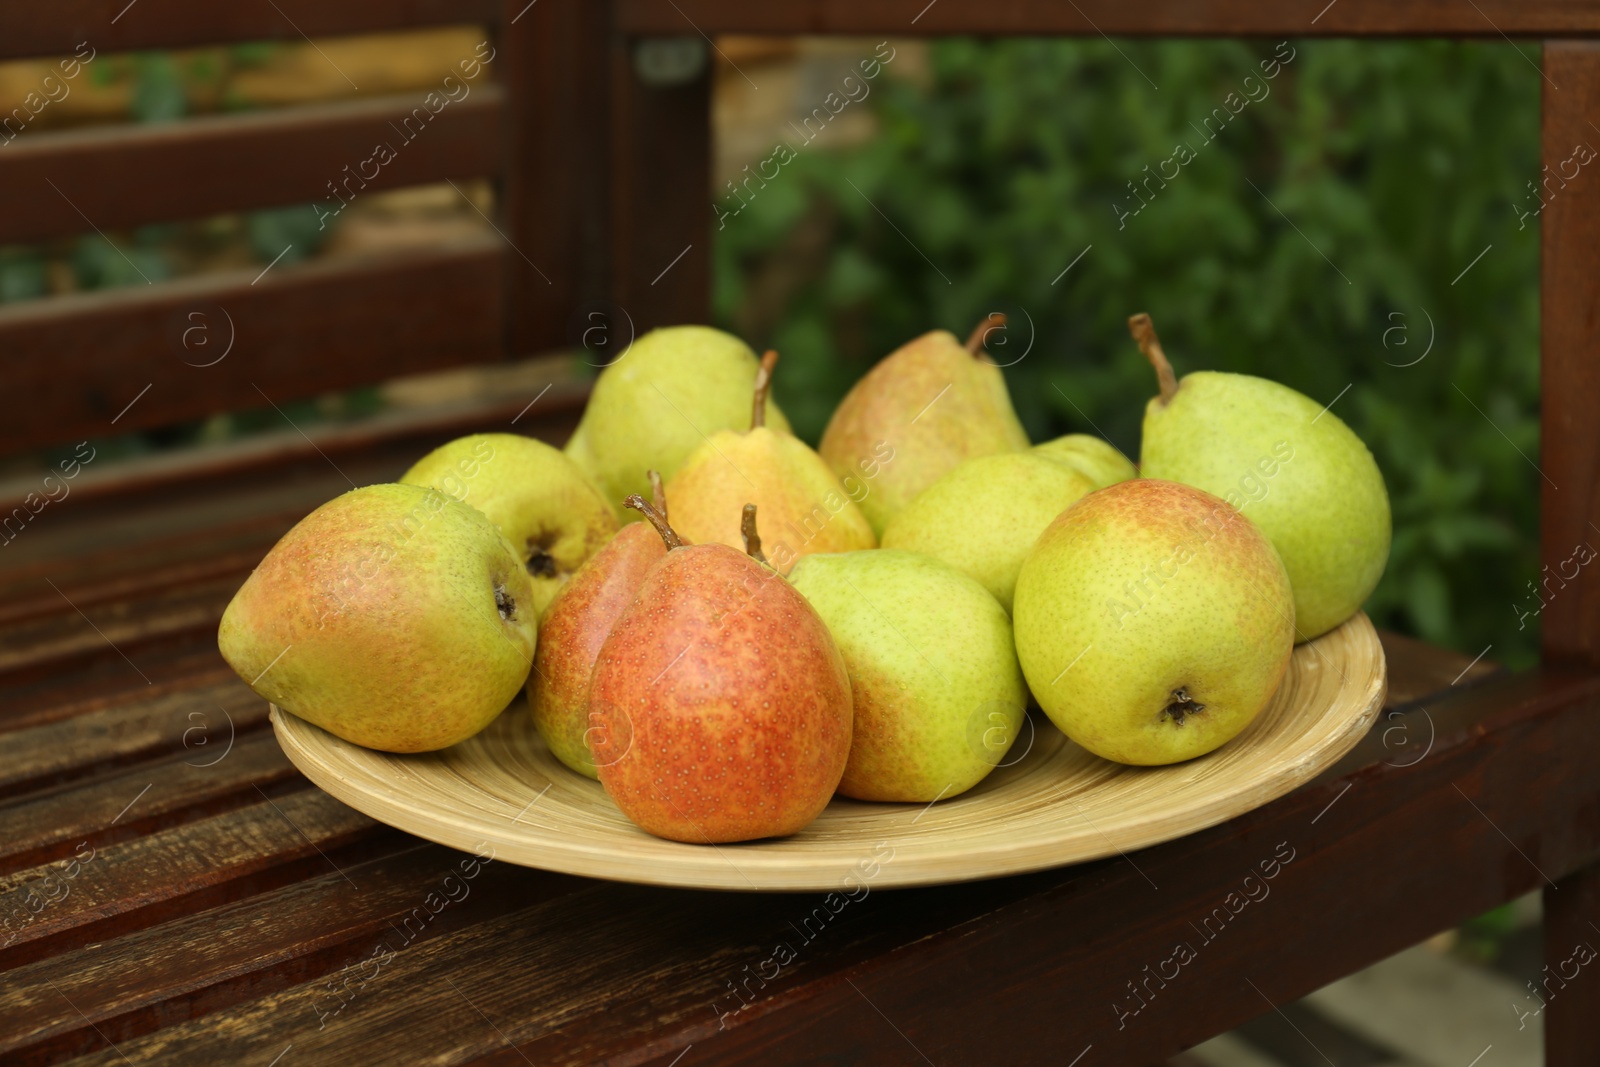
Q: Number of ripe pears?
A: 12